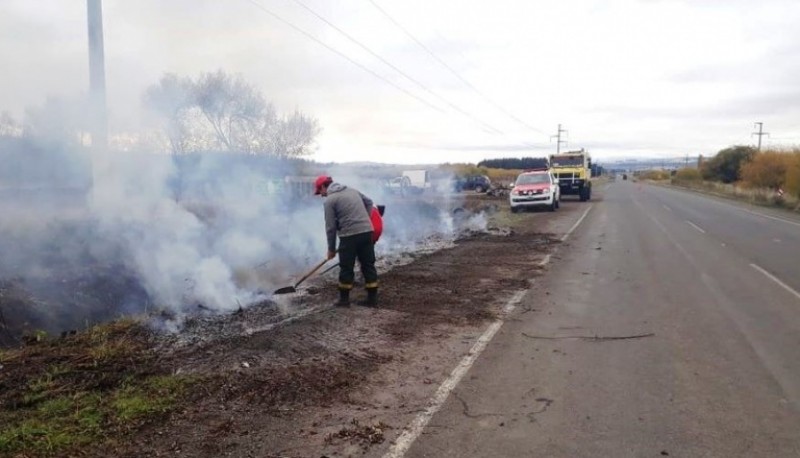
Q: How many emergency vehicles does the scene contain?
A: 2